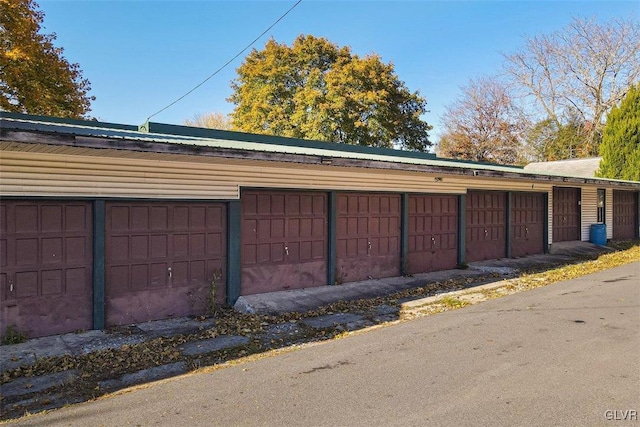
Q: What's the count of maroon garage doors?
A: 9